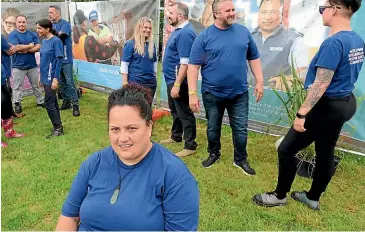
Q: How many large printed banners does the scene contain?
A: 3